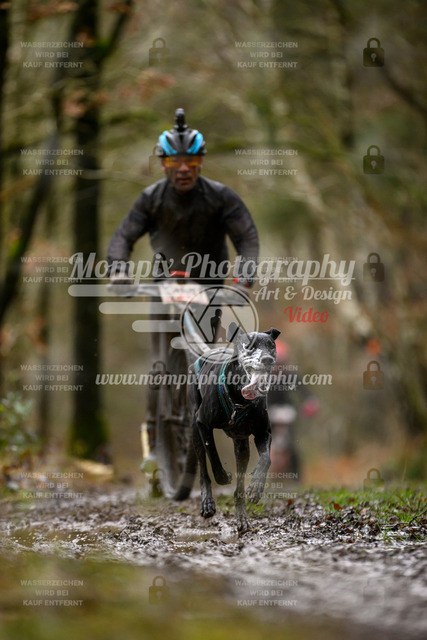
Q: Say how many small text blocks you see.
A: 12